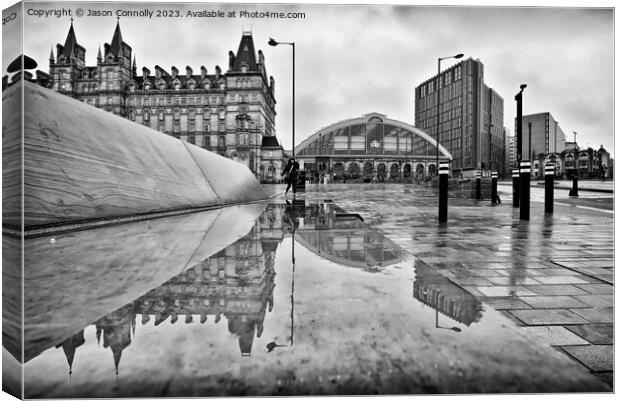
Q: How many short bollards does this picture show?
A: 6